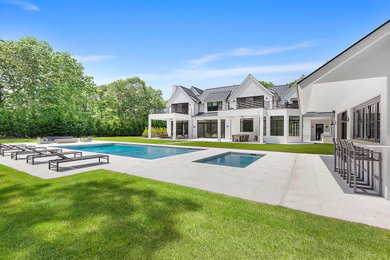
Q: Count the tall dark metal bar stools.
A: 4